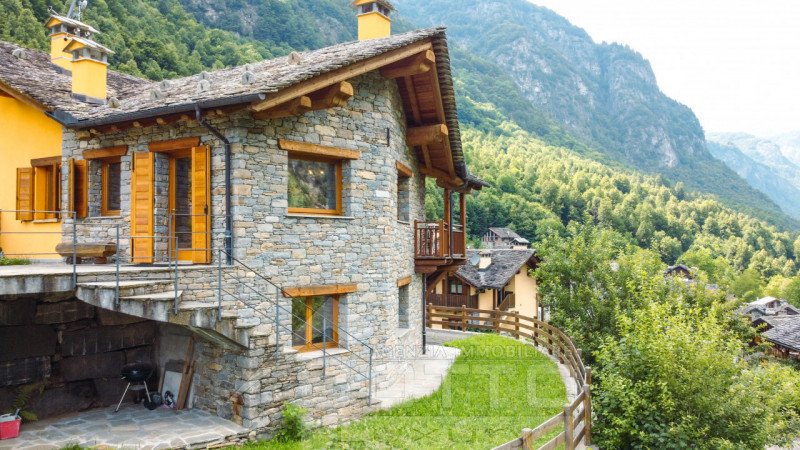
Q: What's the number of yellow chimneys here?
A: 3